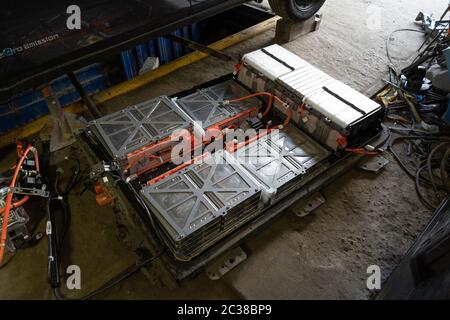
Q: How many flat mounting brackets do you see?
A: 3